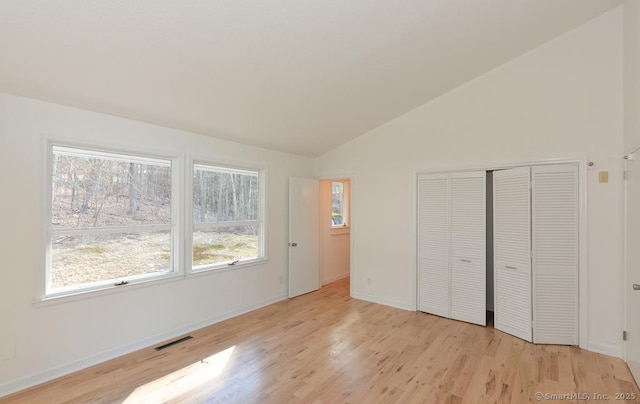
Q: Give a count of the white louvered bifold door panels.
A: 4